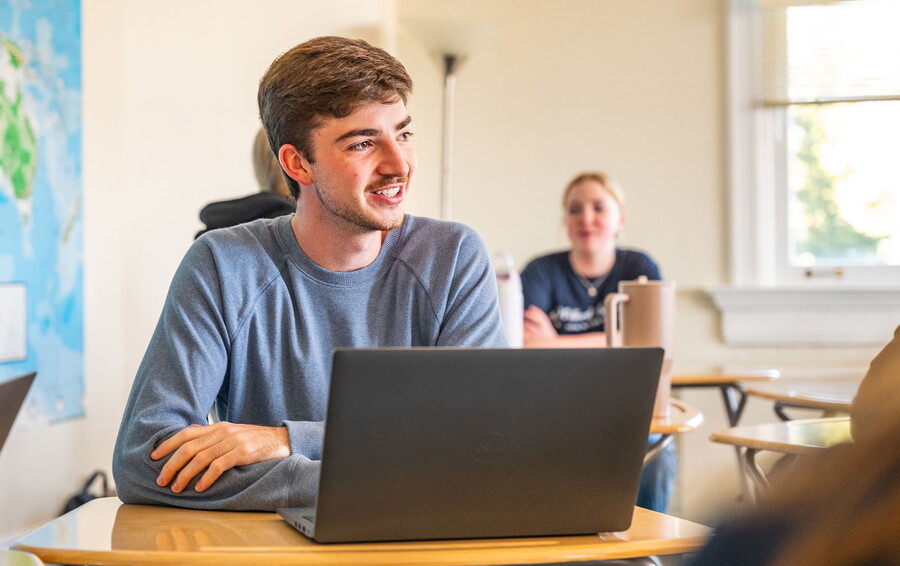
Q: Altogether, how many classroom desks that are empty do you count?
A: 3